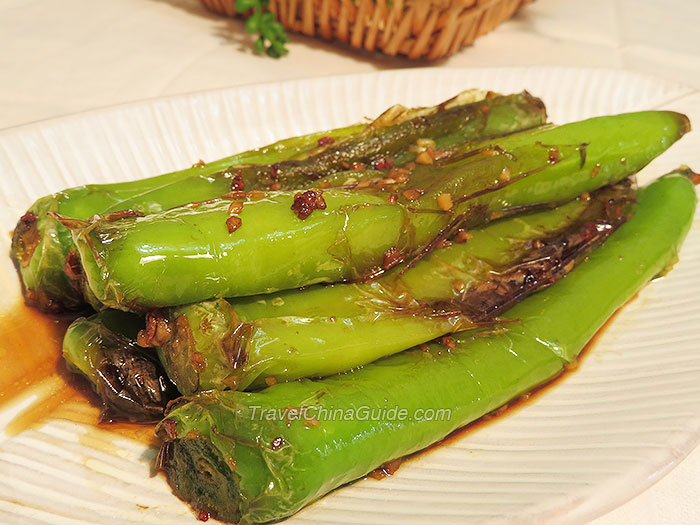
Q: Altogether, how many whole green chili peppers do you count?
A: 5